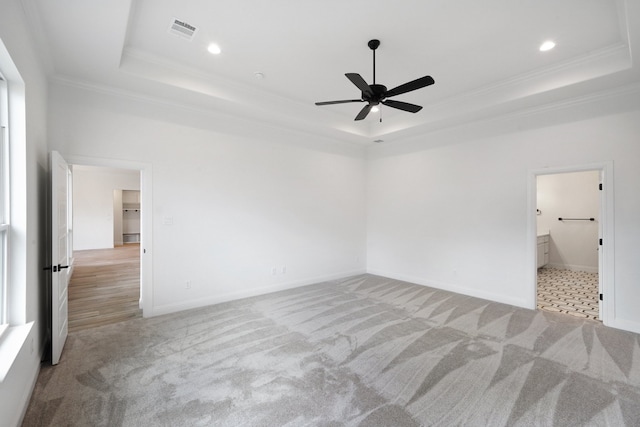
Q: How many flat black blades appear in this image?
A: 5